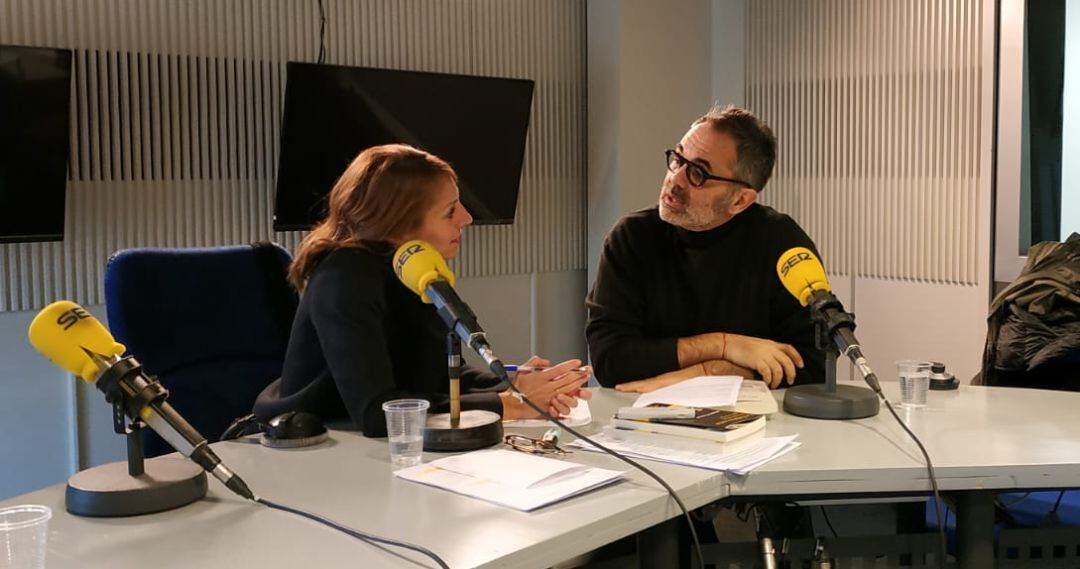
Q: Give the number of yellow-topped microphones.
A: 3